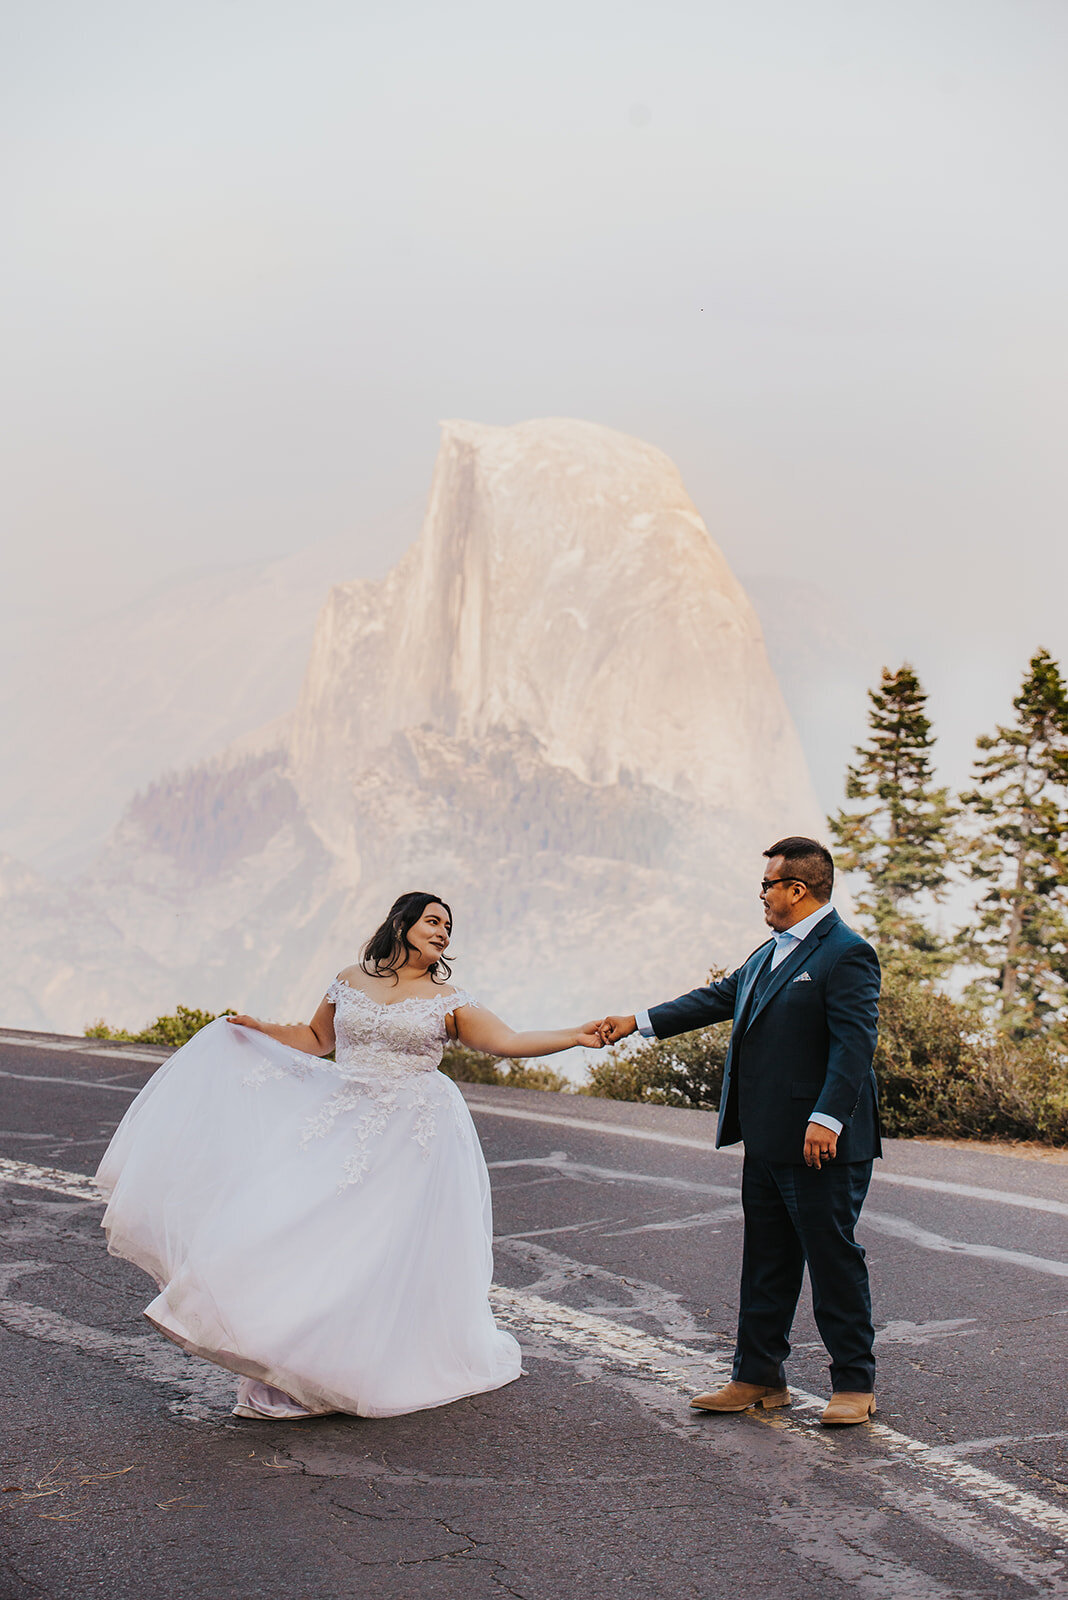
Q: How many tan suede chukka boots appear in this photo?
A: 2